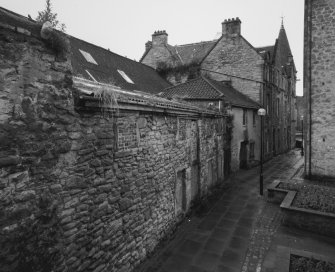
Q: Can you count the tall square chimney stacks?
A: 2